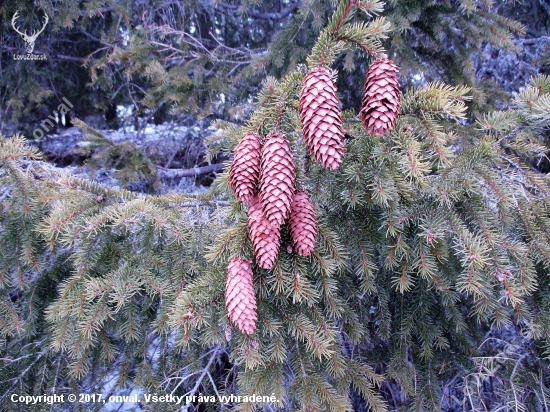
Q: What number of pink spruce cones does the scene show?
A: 7